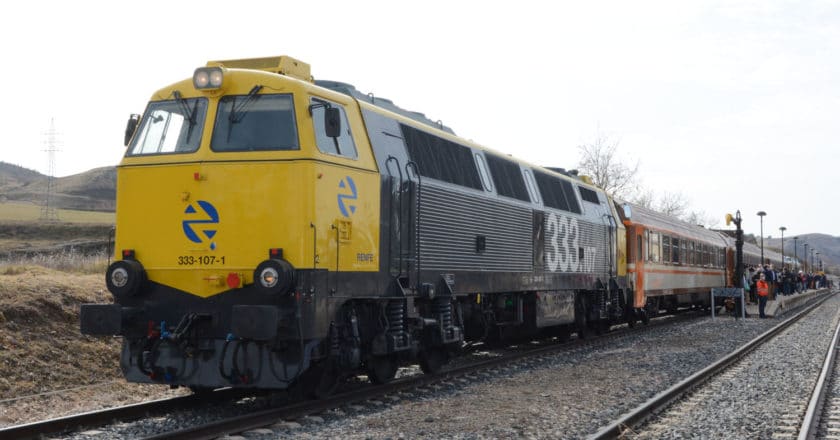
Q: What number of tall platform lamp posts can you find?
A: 6